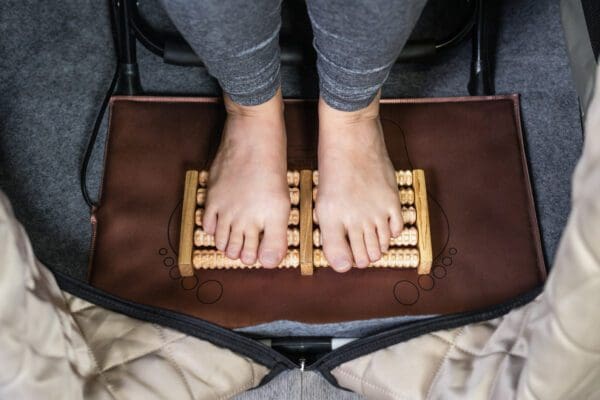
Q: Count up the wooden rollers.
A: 10